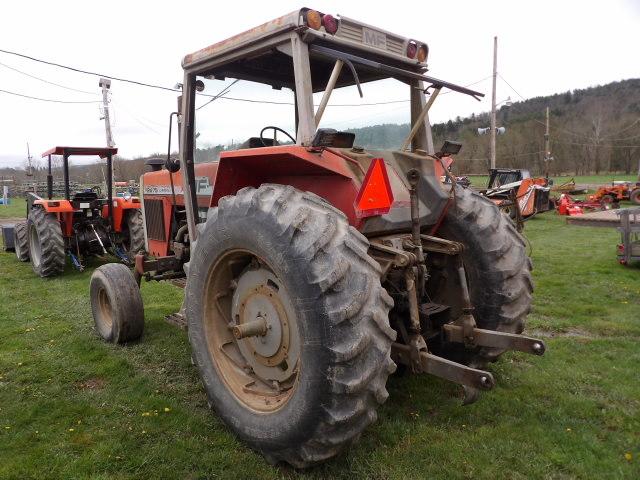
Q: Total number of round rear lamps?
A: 4